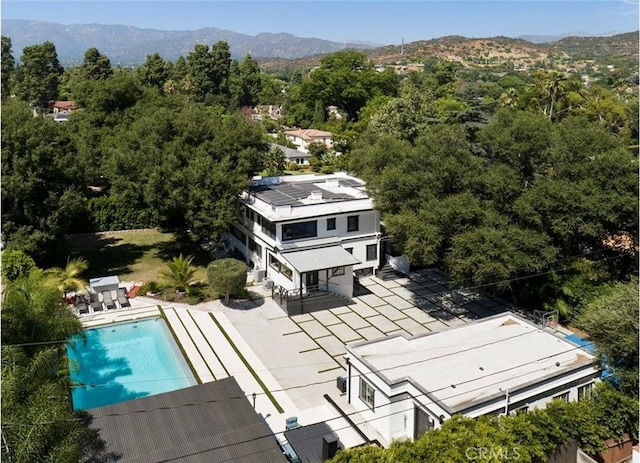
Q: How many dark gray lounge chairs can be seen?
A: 4